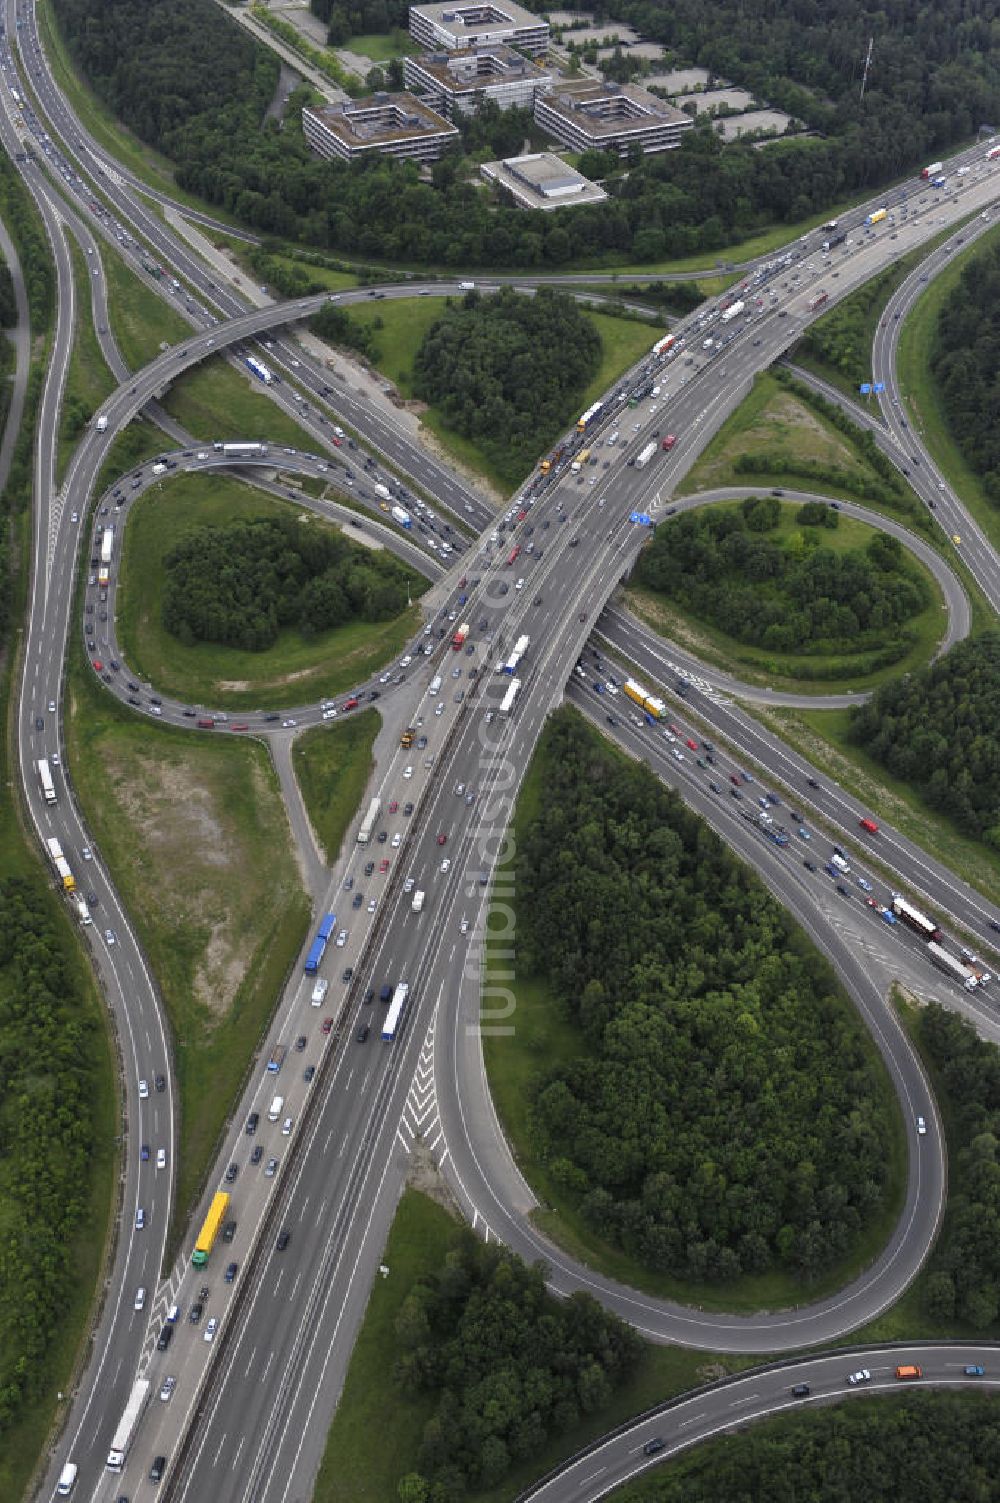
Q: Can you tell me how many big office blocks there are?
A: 4